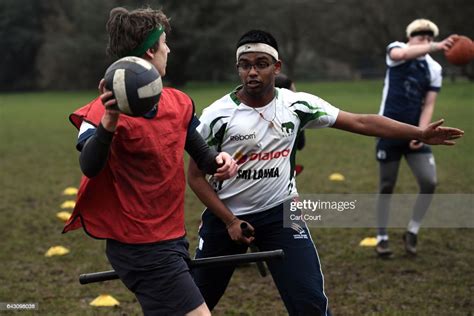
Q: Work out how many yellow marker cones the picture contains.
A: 7